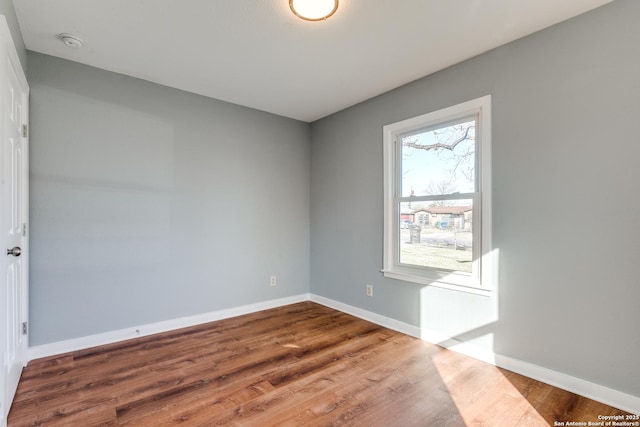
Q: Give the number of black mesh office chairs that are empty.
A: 0